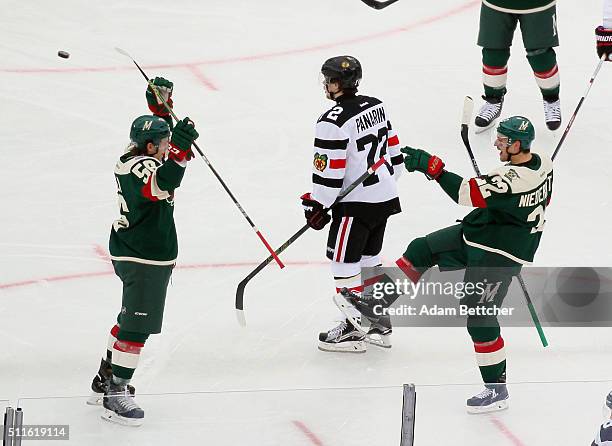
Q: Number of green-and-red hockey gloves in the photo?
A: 3